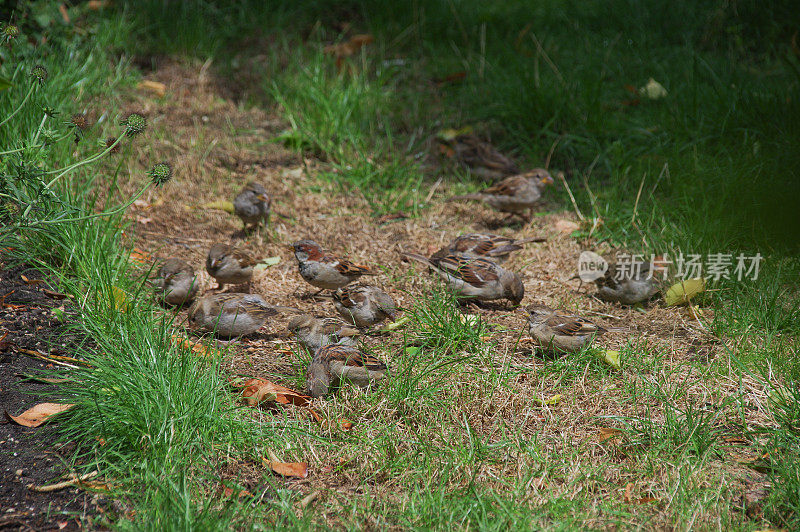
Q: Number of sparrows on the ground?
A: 14